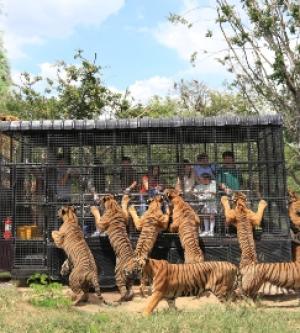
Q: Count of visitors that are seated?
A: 0